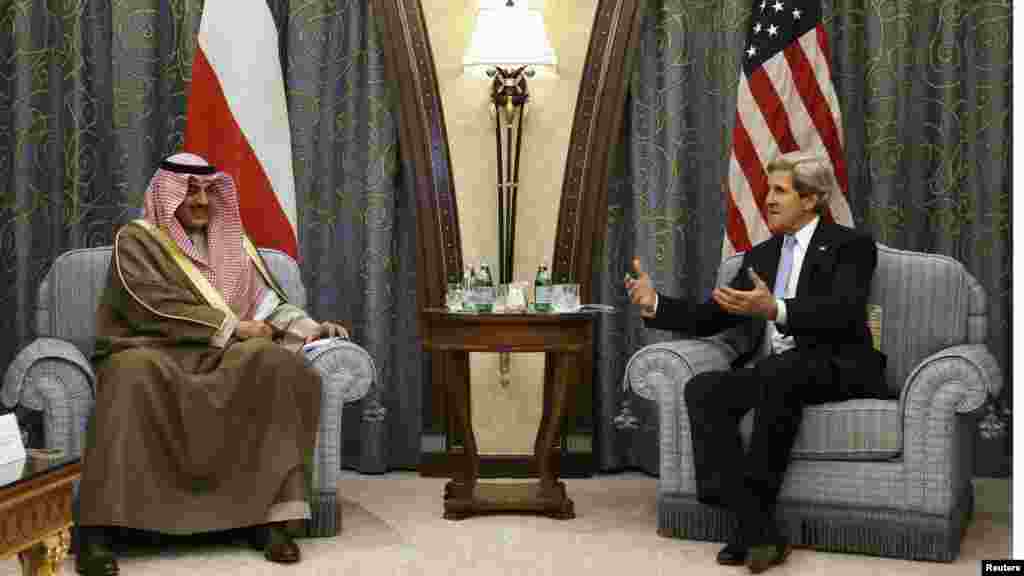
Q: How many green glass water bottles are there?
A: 3